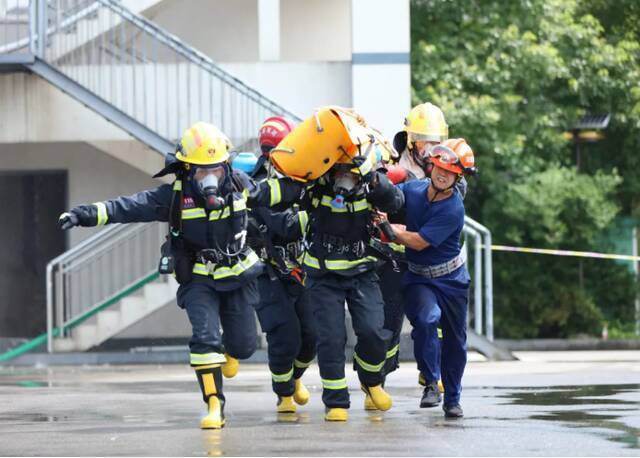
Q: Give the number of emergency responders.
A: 5